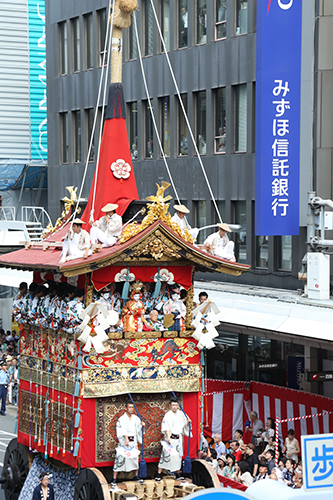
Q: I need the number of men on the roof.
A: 4